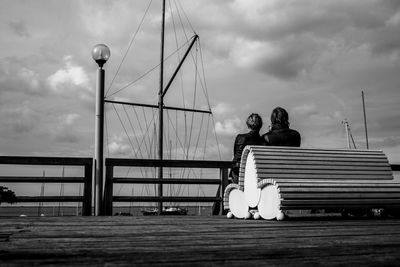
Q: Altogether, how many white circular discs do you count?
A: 2